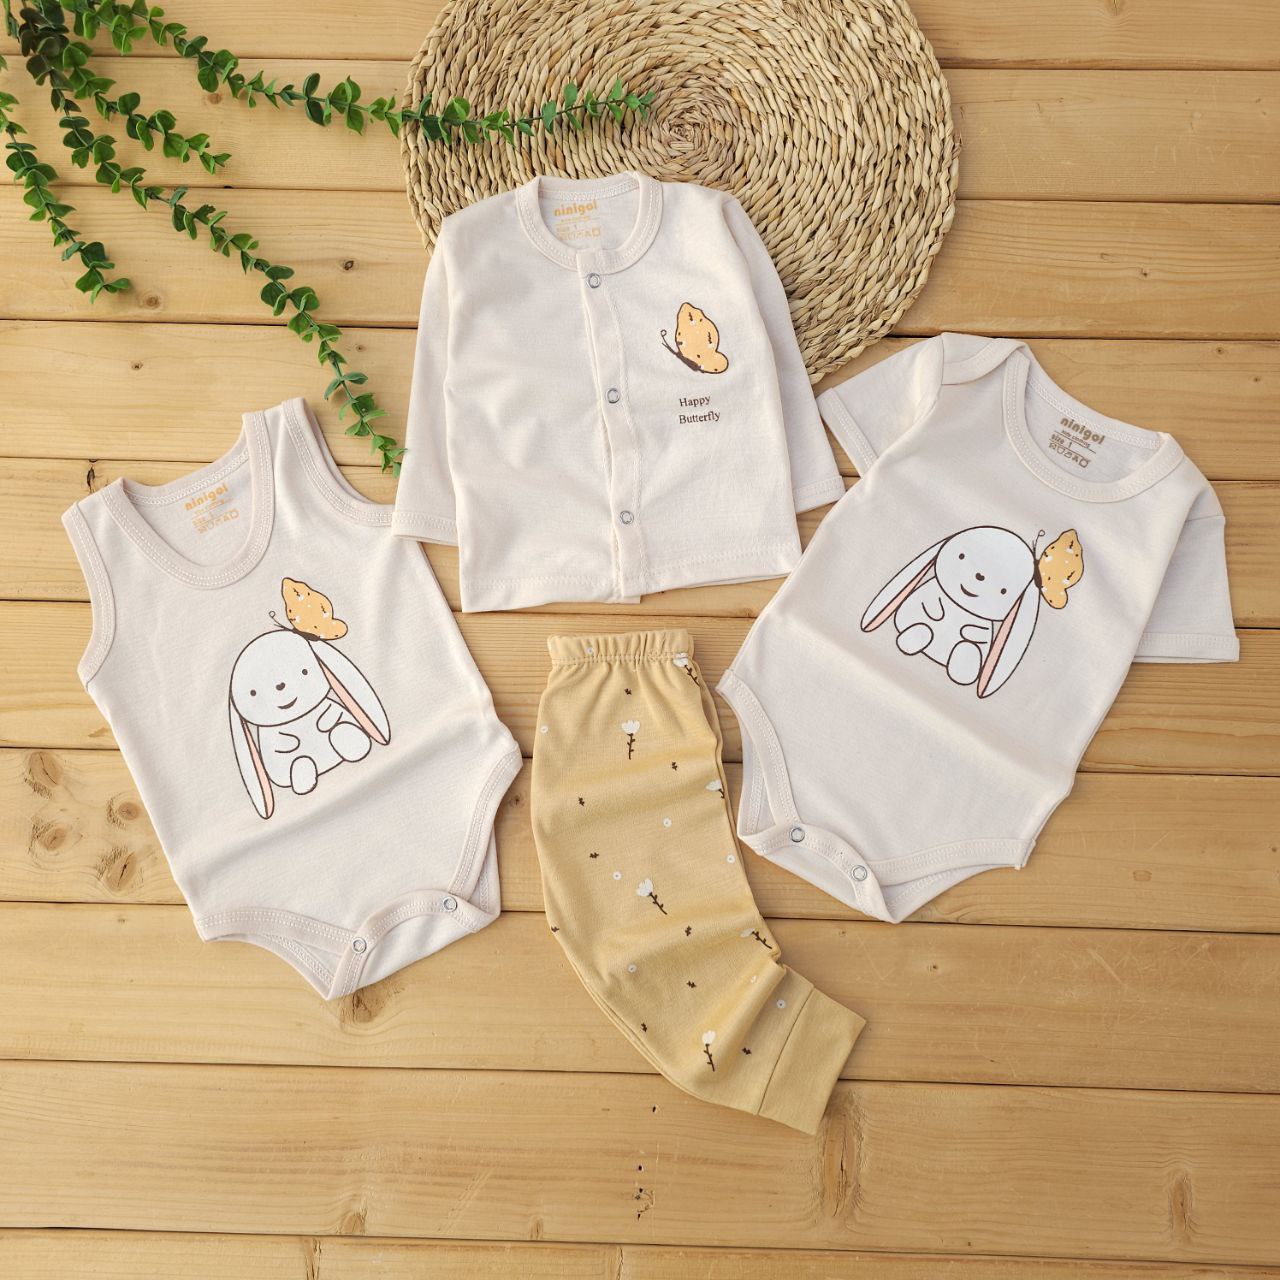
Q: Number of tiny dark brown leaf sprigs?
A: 9